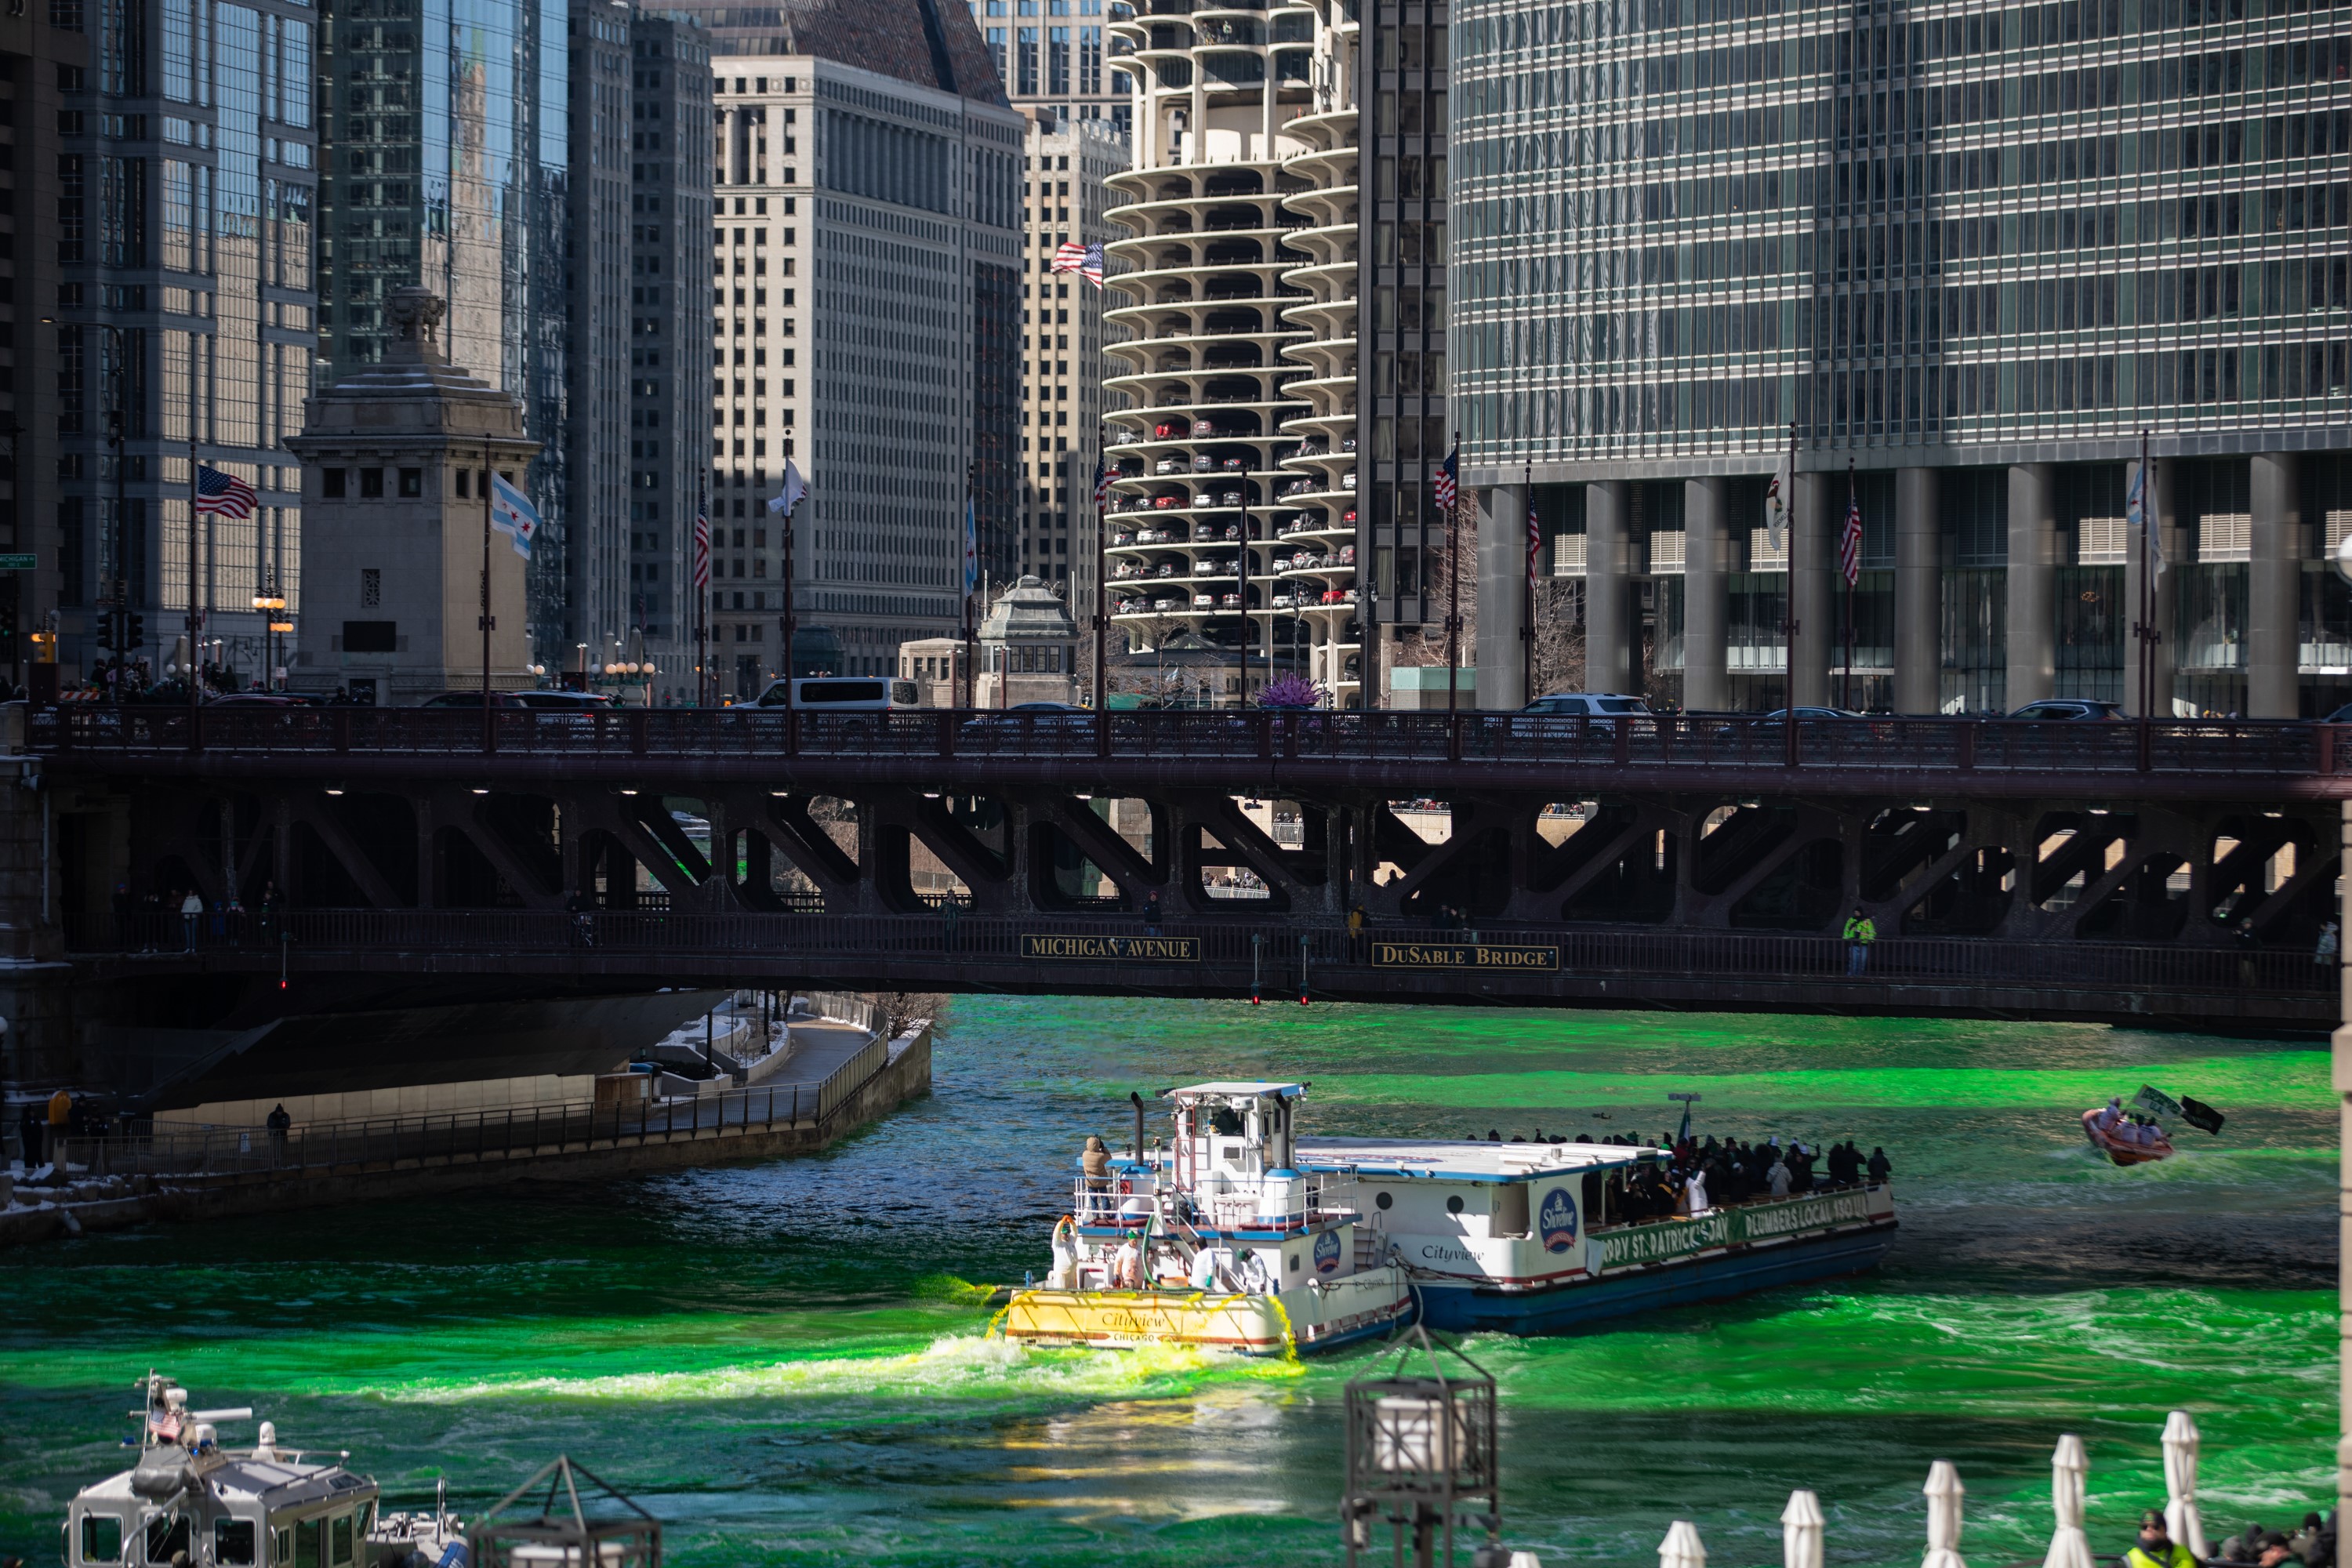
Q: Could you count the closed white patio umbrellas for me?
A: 6